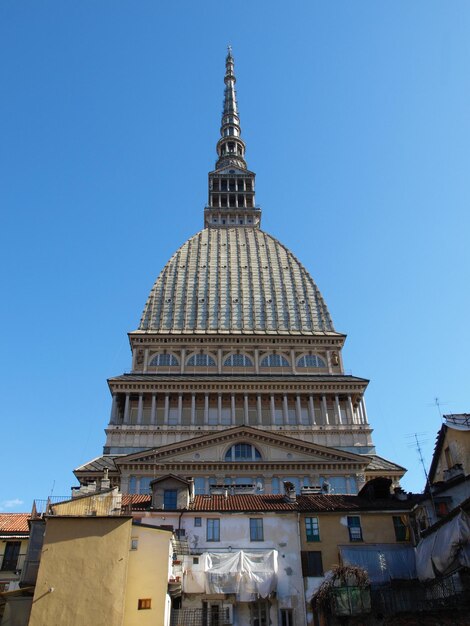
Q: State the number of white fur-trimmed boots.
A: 0